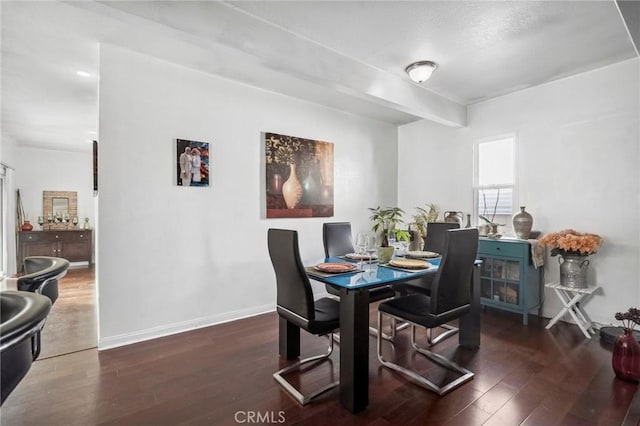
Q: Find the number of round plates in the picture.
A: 4